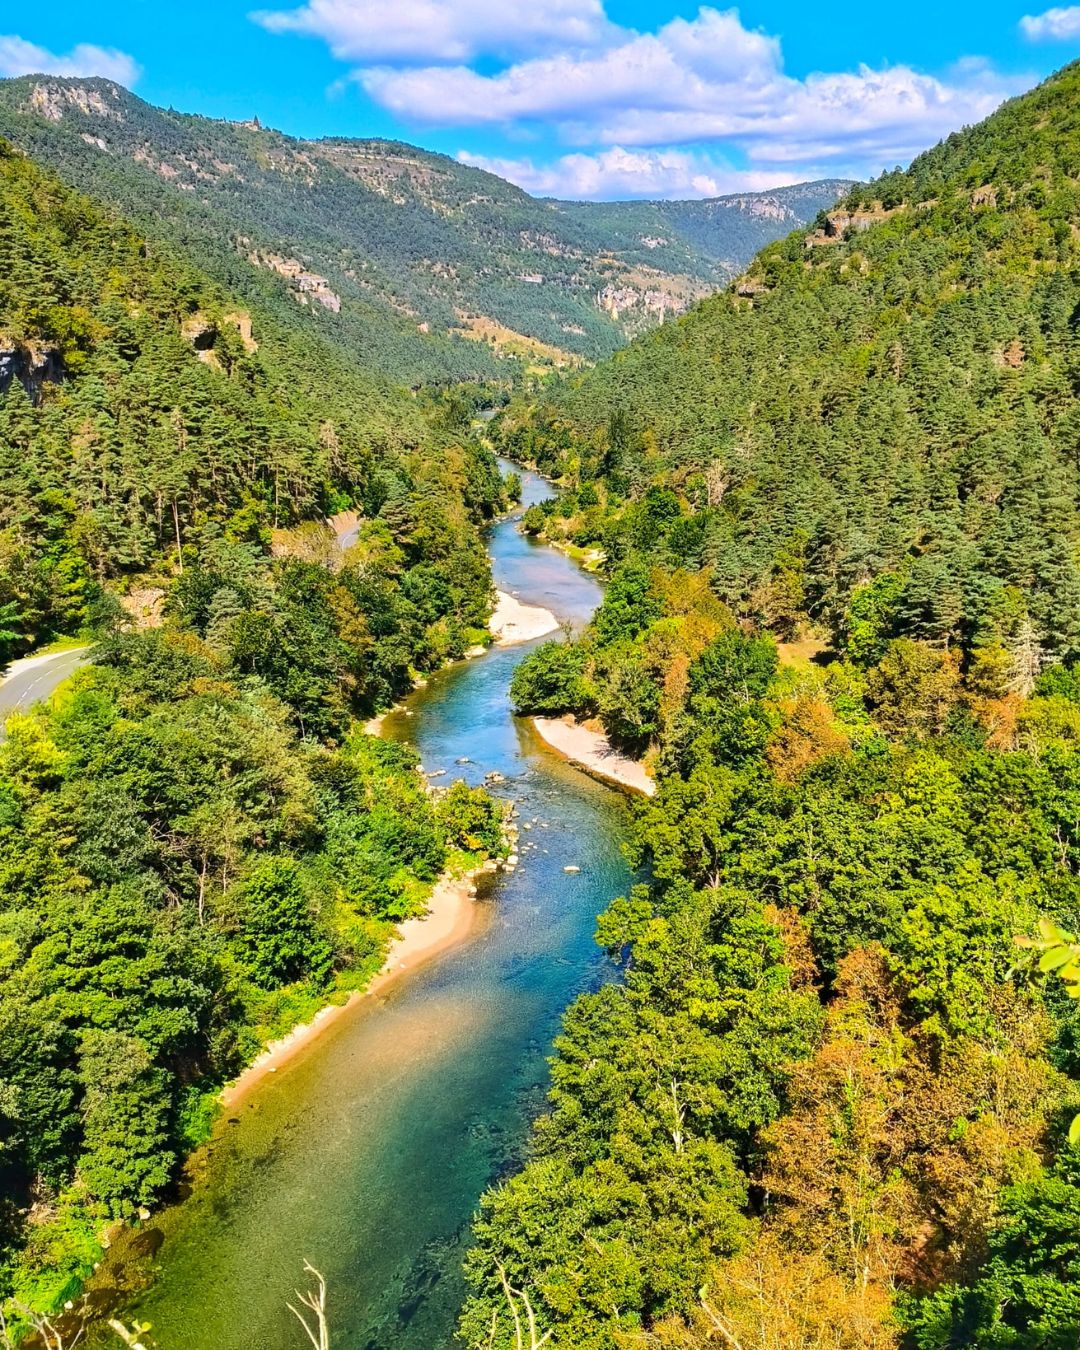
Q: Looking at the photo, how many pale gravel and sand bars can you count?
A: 3